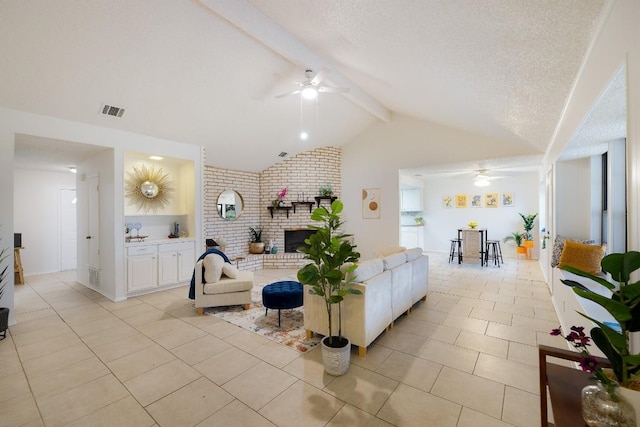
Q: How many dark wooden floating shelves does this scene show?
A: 3